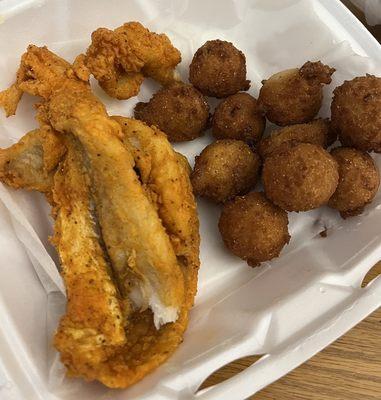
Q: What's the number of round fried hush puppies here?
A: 10